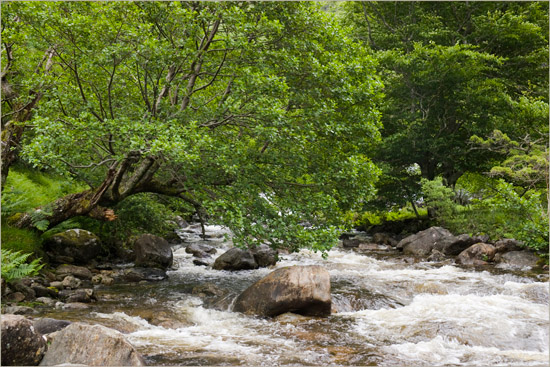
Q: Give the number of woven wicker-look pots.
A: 0